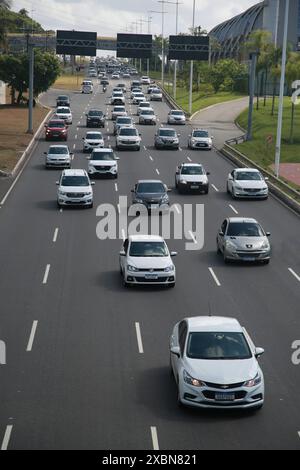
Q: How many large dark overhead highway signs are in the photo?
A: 3